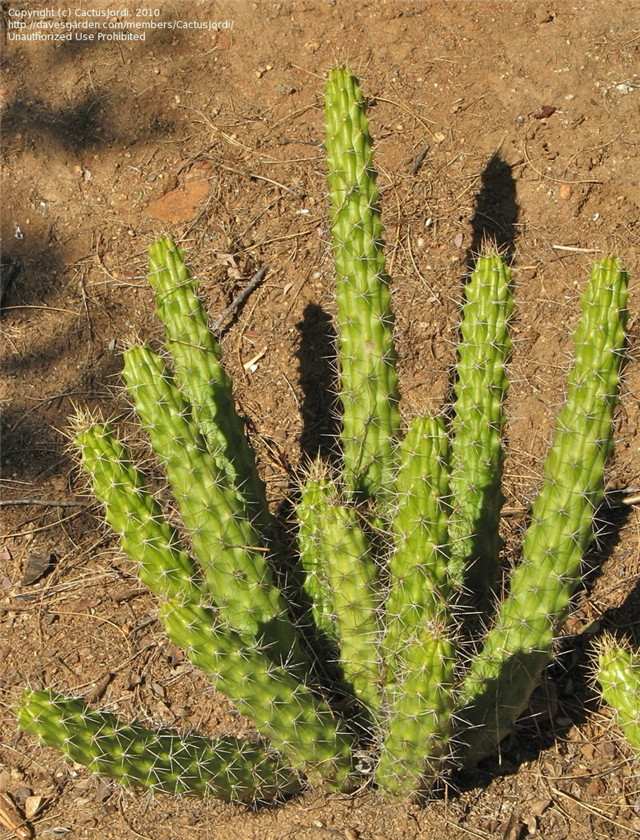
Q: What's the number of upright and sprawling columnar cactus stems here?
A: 13